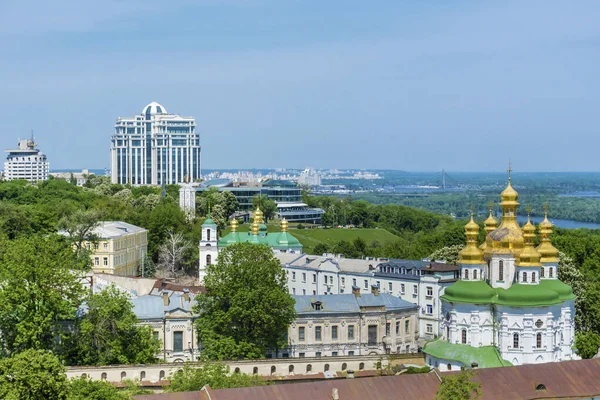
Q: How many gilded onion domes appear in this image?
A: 9